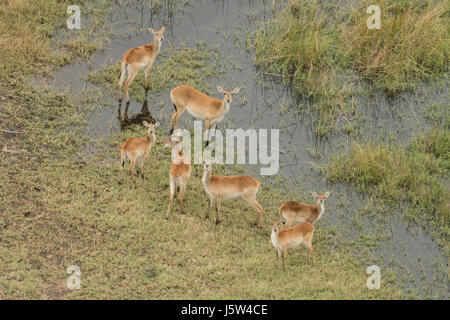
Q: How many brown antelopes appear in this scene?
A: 7